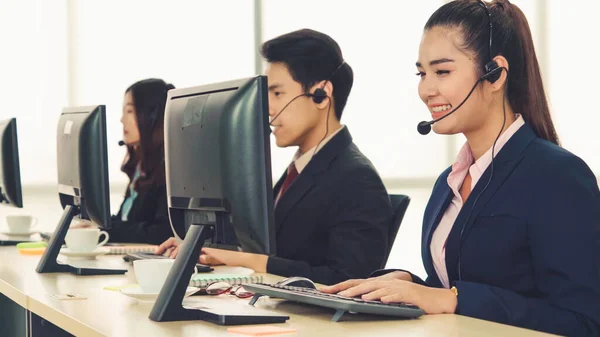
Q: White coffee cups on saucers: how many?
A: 3